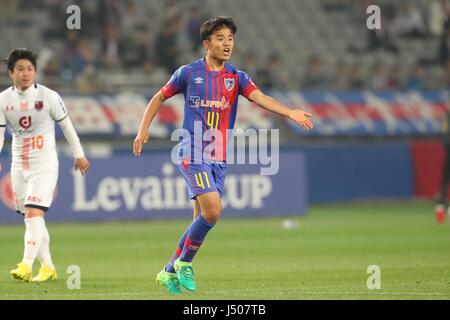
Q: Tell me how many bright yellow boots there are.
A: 2